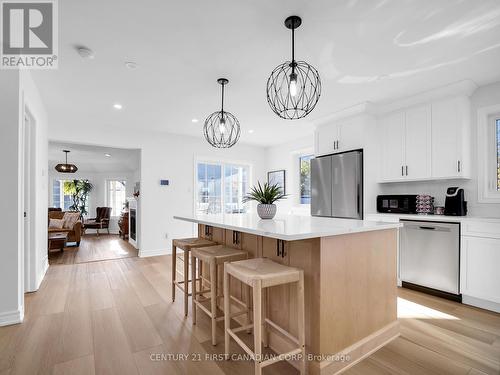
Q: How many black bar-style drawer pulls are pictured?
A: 11